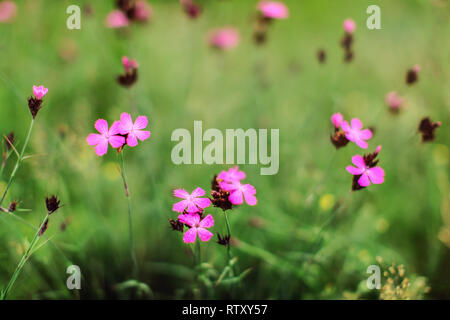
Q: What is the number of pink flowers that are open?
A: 8